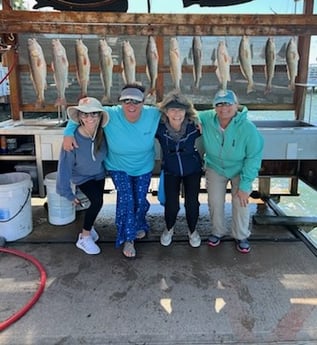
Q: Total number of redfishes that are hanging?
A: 12